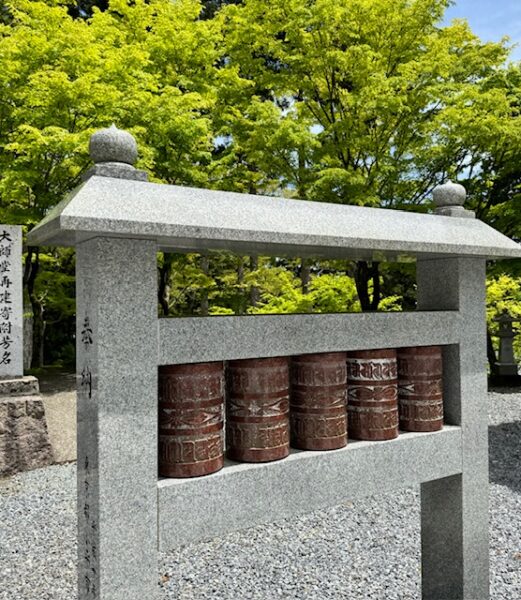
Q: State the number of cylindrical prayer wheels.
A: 5